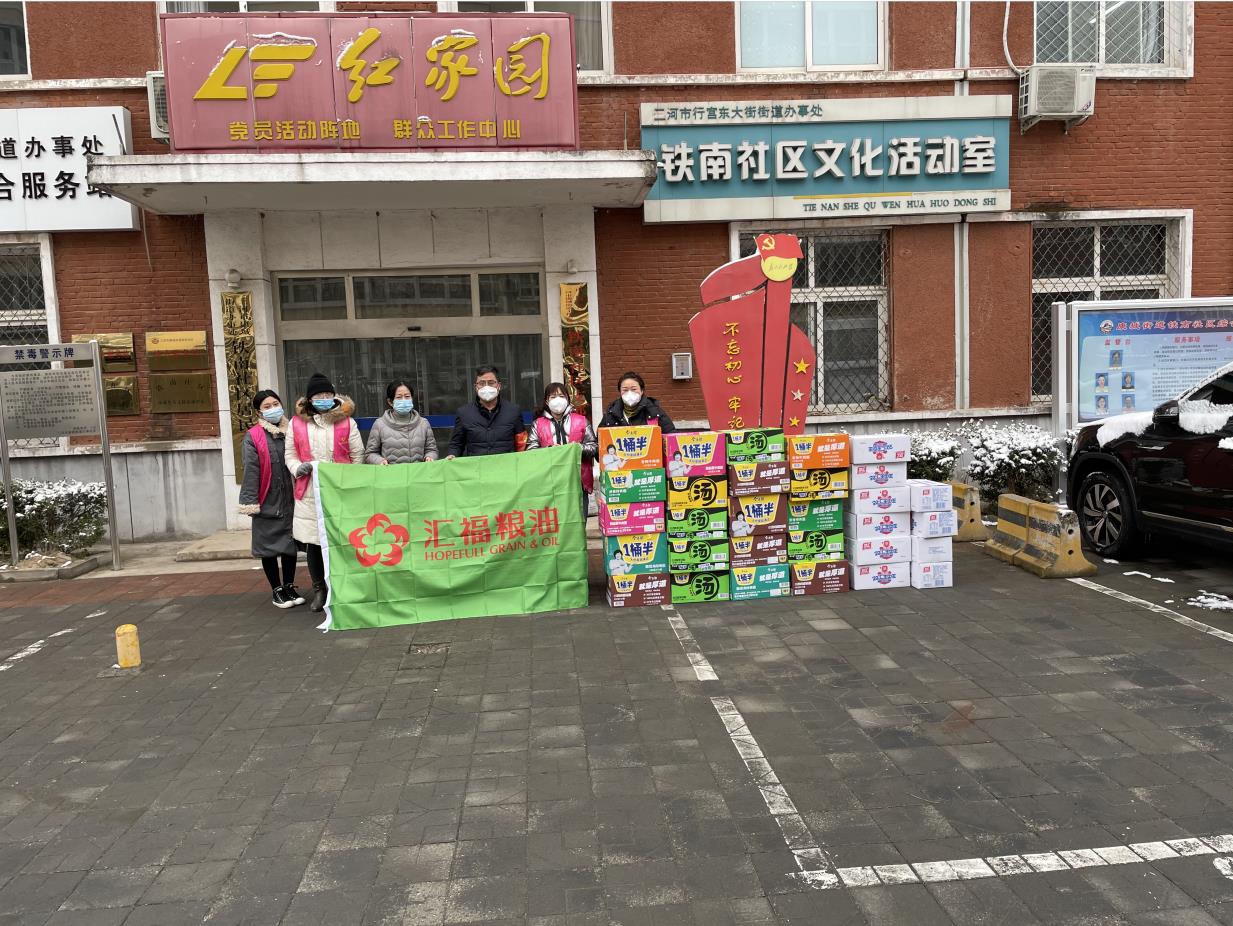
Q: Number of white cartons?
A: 10